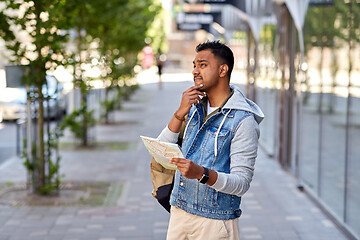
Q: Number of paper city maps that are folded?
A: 1